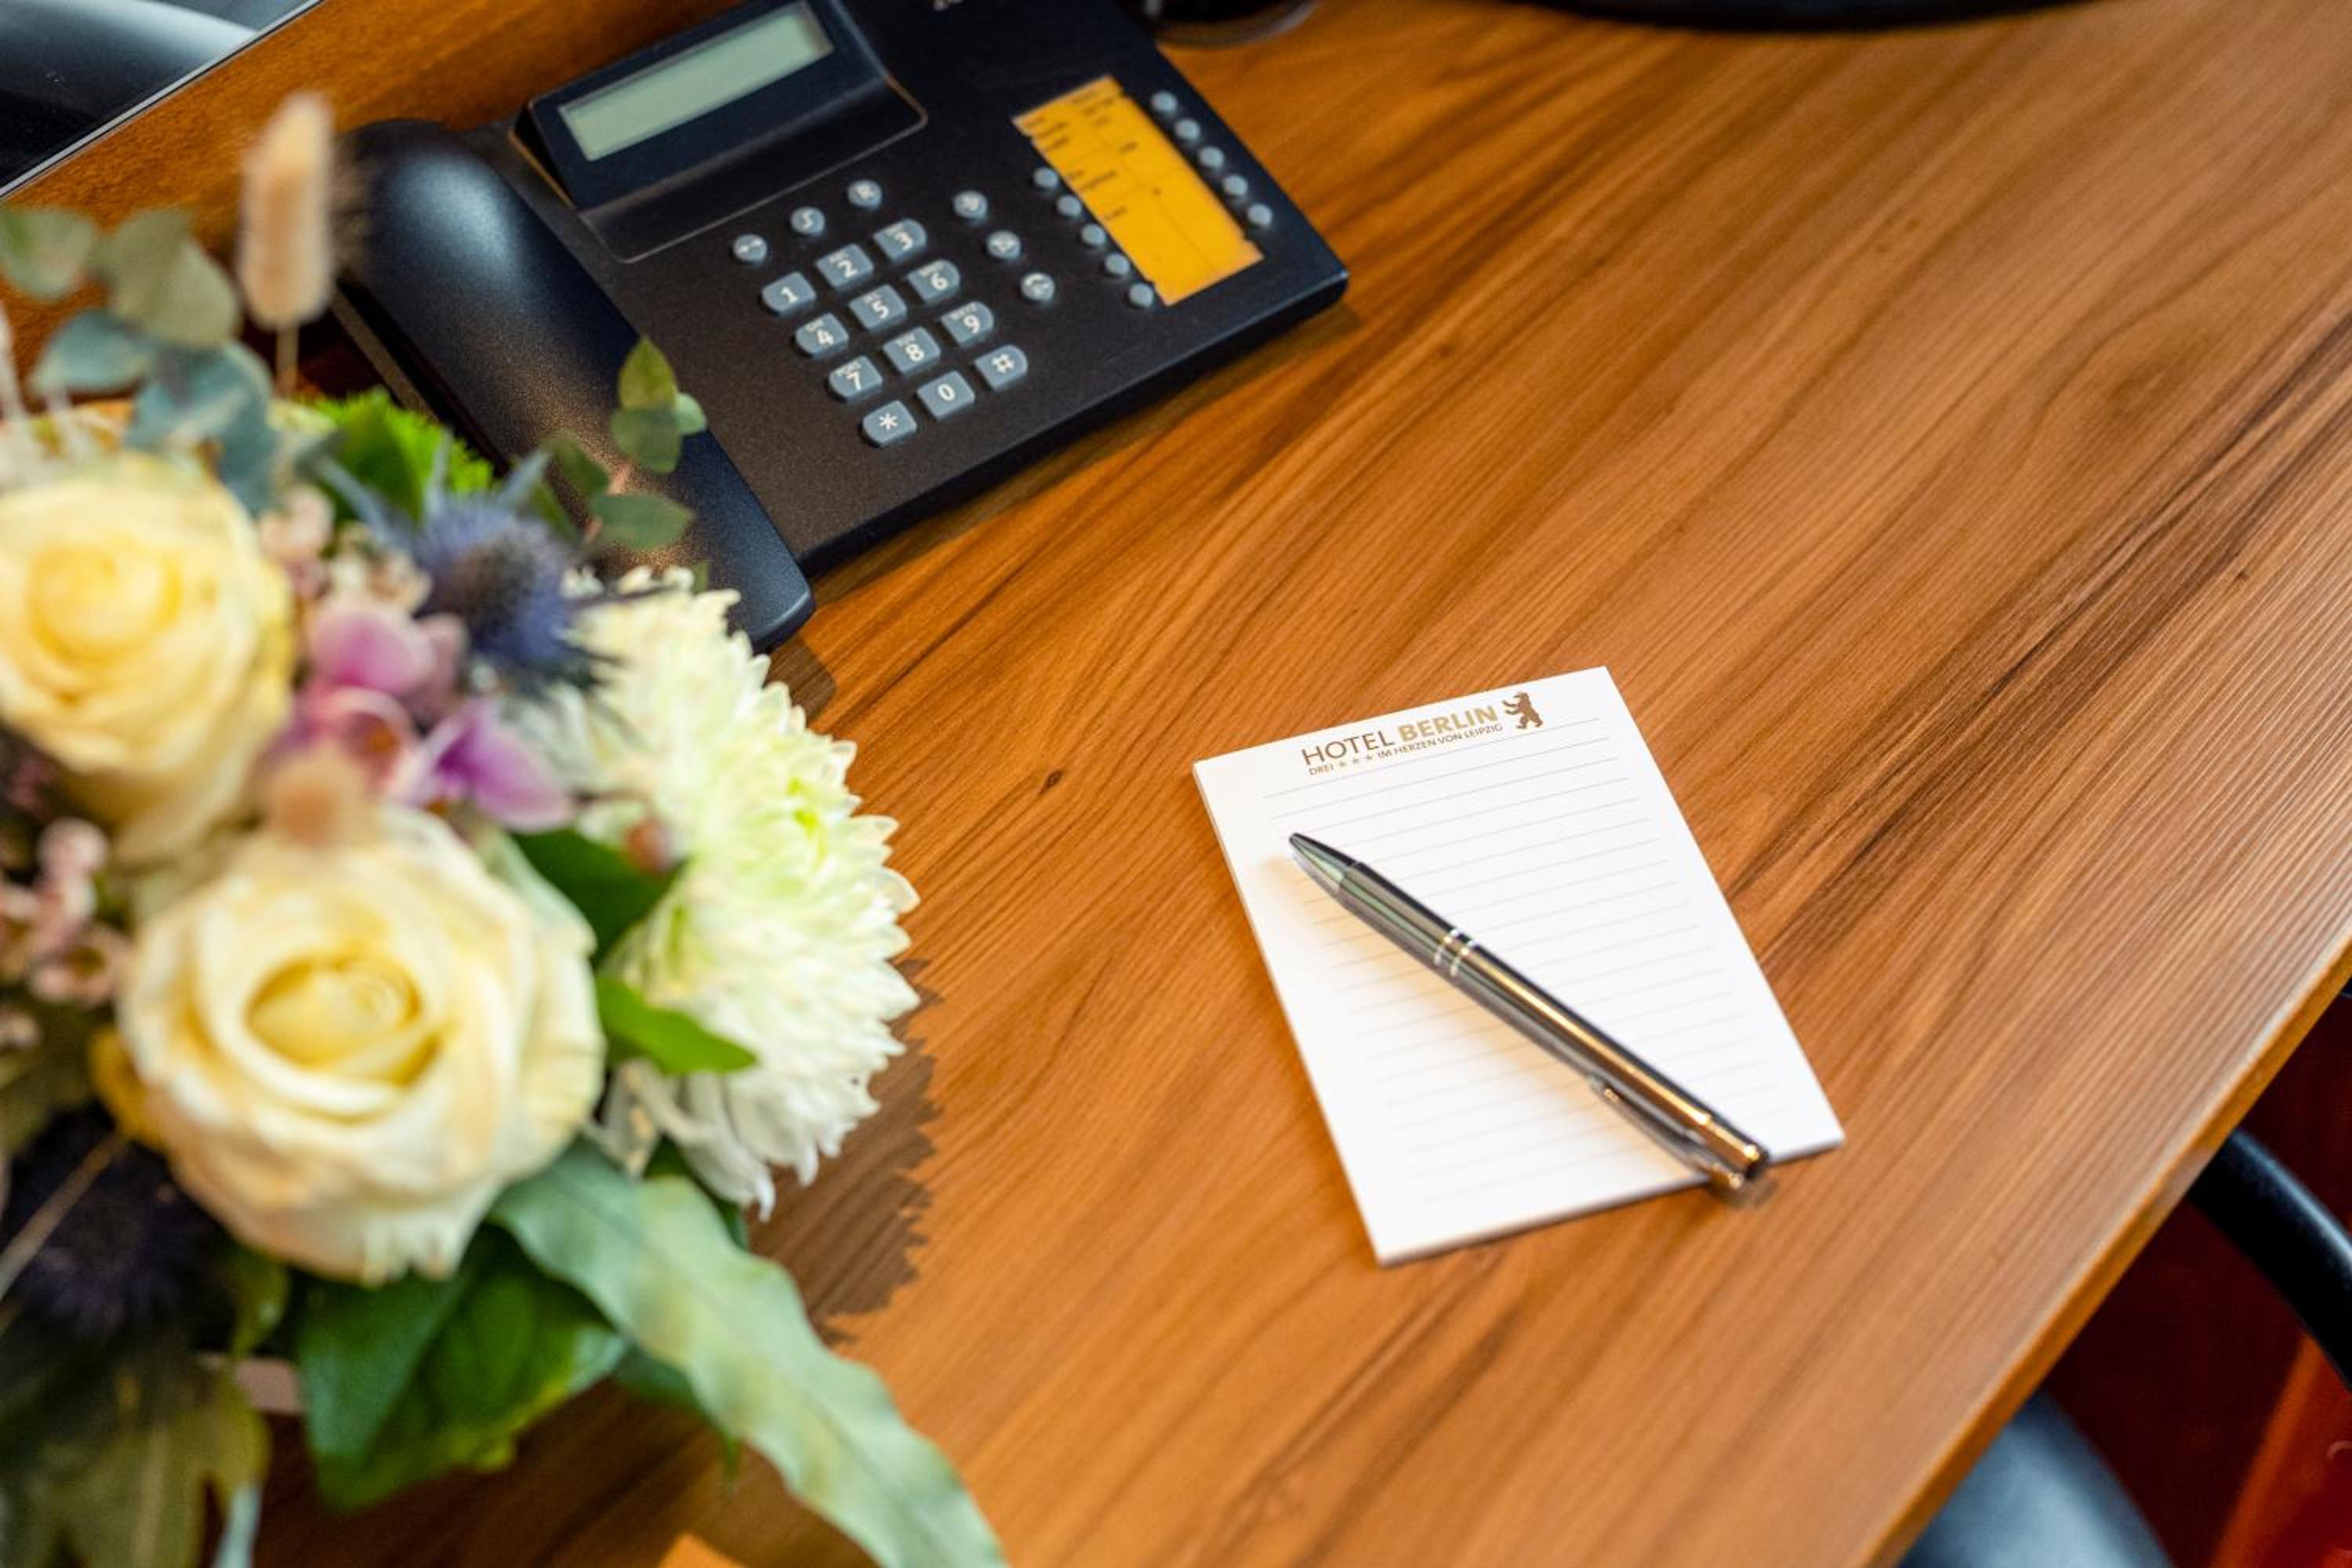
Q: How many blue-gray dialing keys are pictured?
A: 12